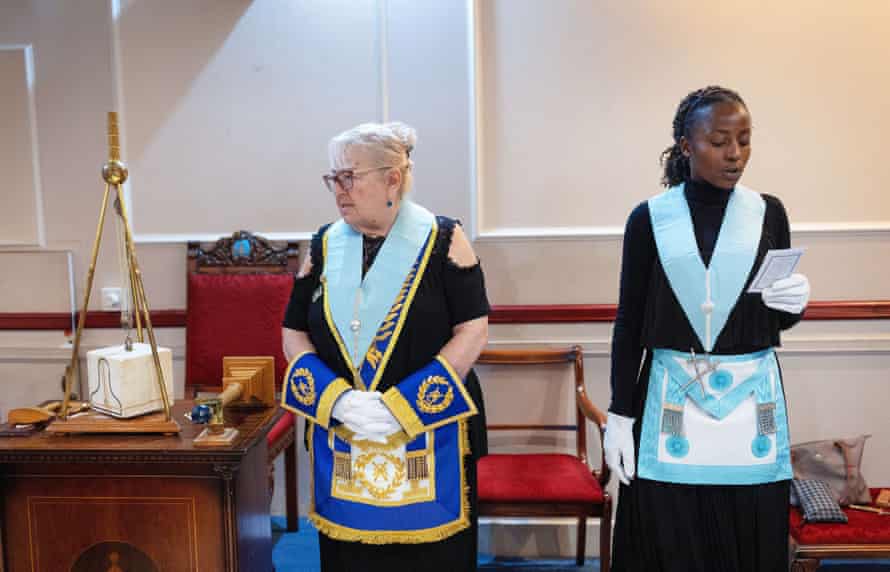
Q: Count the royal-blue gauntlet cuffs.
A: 2